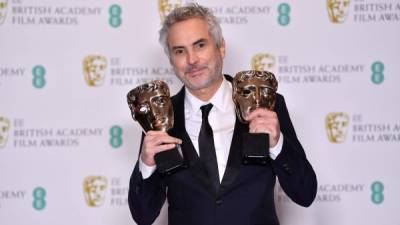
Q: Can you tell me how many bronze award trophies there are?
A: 2